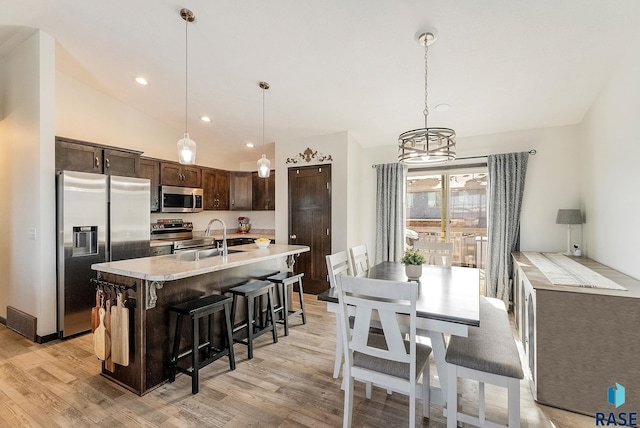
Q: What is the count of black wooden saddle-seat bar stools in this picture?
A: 3